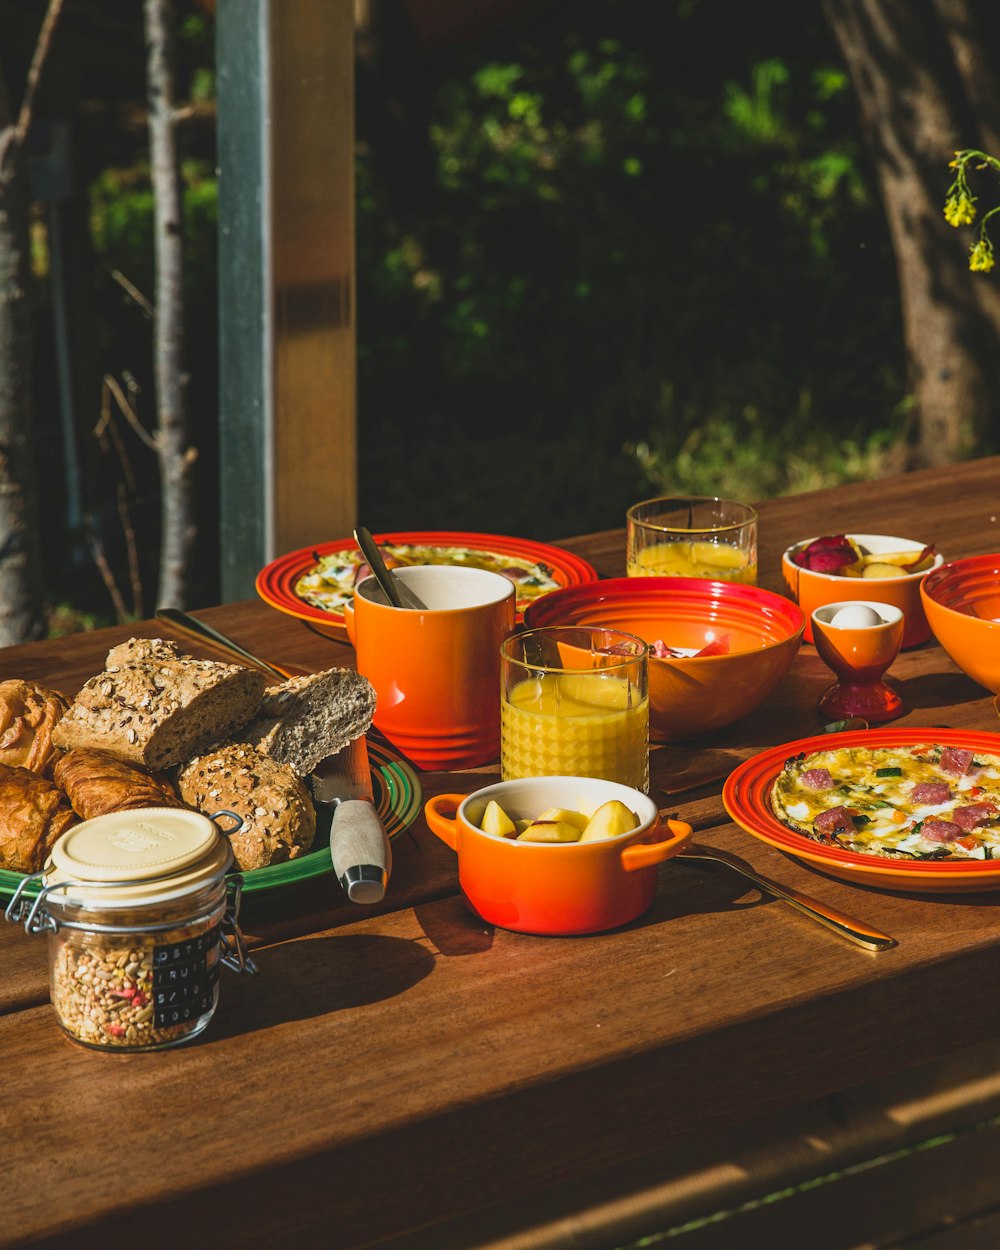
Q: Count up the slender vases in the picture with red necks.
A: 0